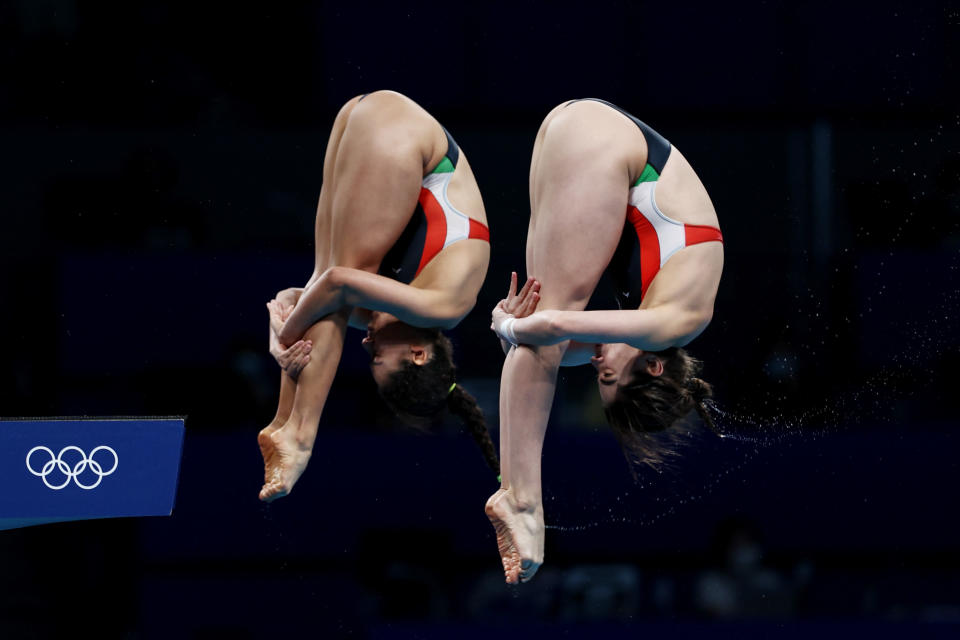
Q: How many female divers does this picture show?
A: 2